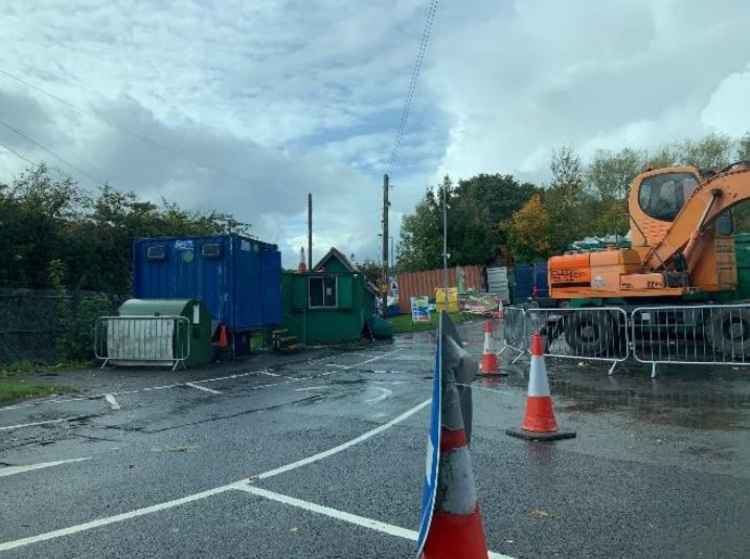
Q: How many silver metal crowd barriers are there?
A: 4